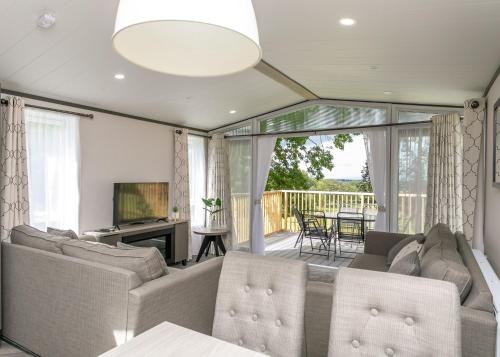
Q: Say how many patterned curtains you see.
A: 5